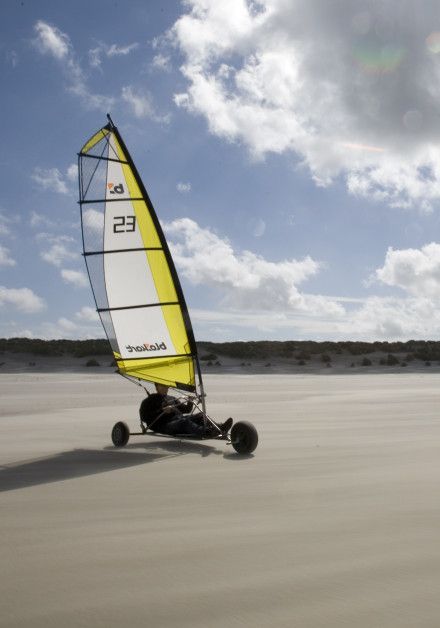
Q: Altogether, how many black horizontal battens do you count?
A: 5